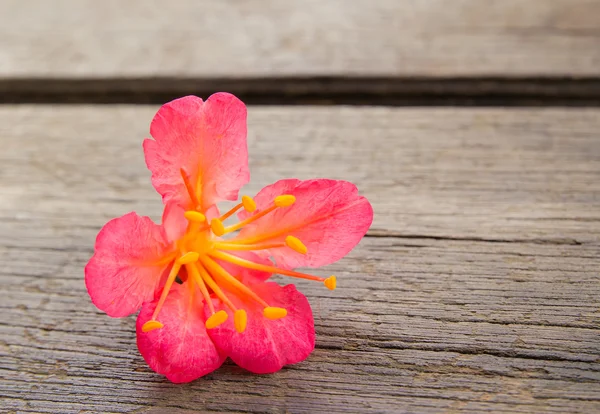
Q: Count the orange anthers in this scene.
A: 11